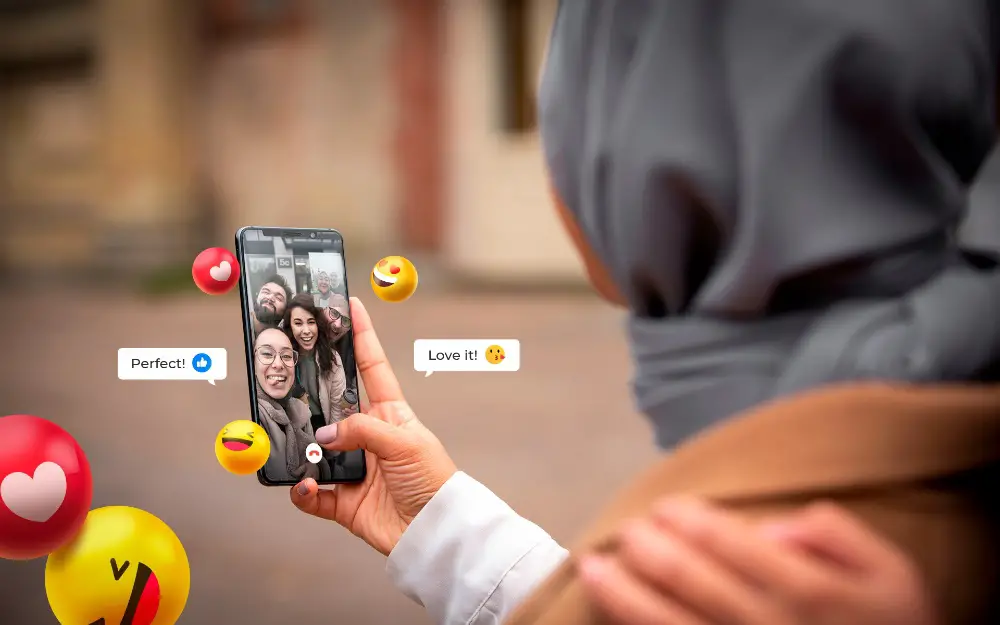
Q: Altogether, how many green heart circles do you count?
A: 0